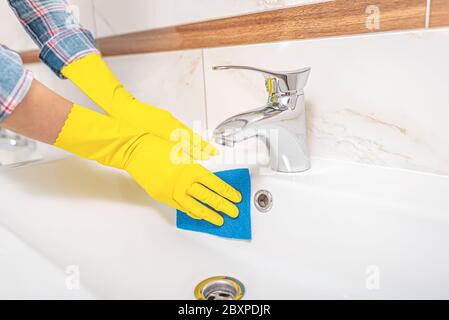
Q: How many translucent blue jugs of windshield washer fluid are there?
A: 0